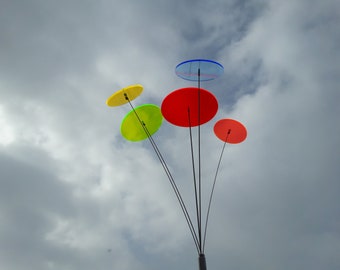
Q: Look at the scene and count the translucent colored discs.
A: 5